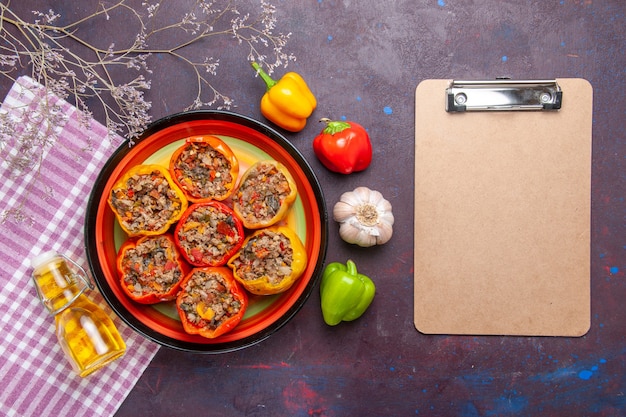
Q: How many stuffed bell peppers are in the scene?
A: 7